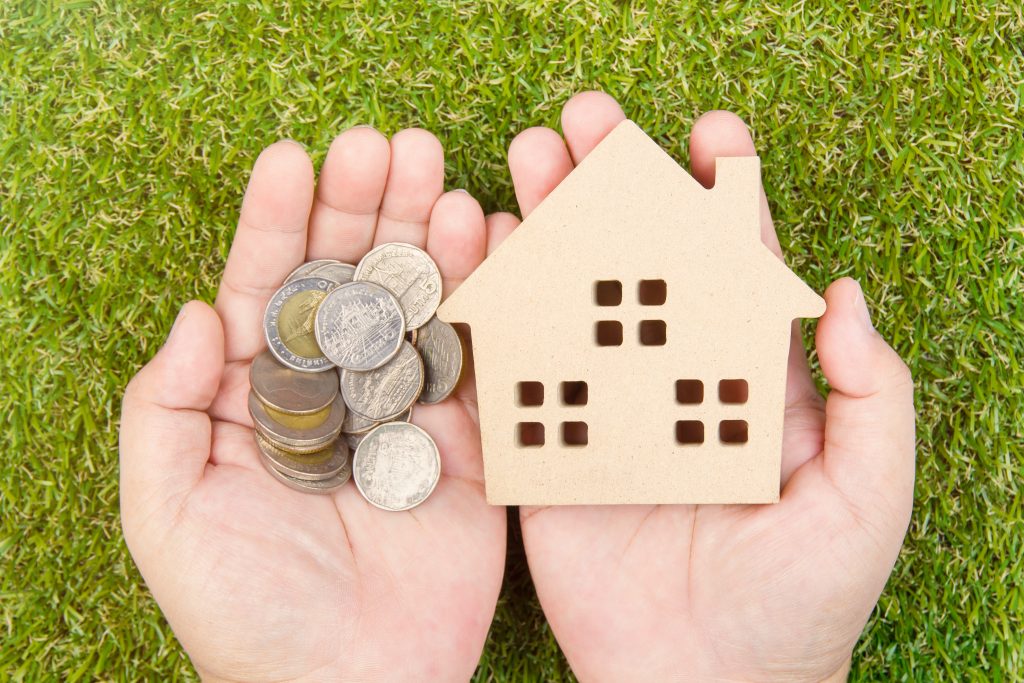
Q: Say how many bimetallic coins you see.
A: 3